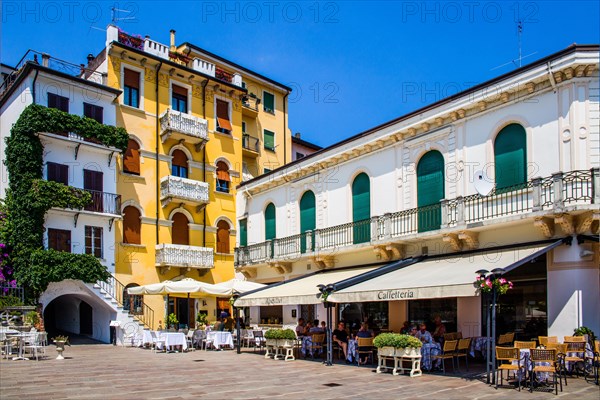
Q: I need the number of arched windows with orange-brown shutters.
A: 6